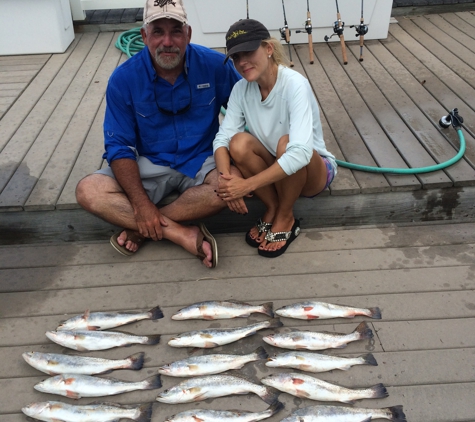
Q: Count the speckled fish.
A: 15